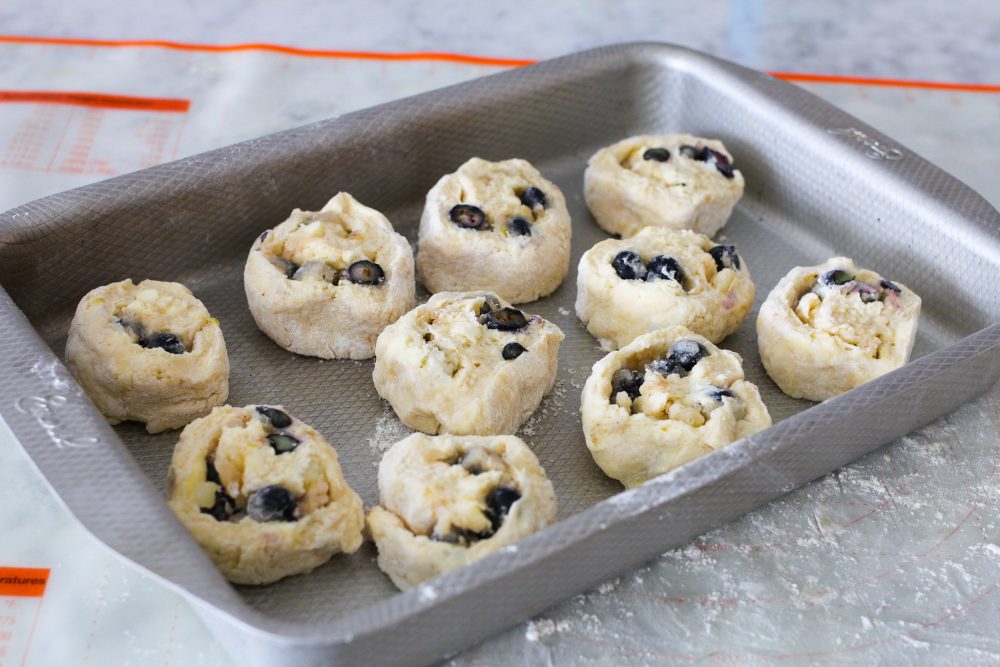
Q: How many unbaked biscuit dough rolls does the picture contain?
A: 10